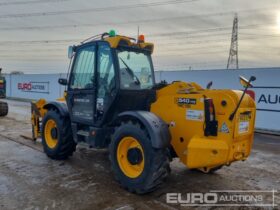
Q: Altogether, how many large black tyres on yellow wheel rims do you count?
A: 2